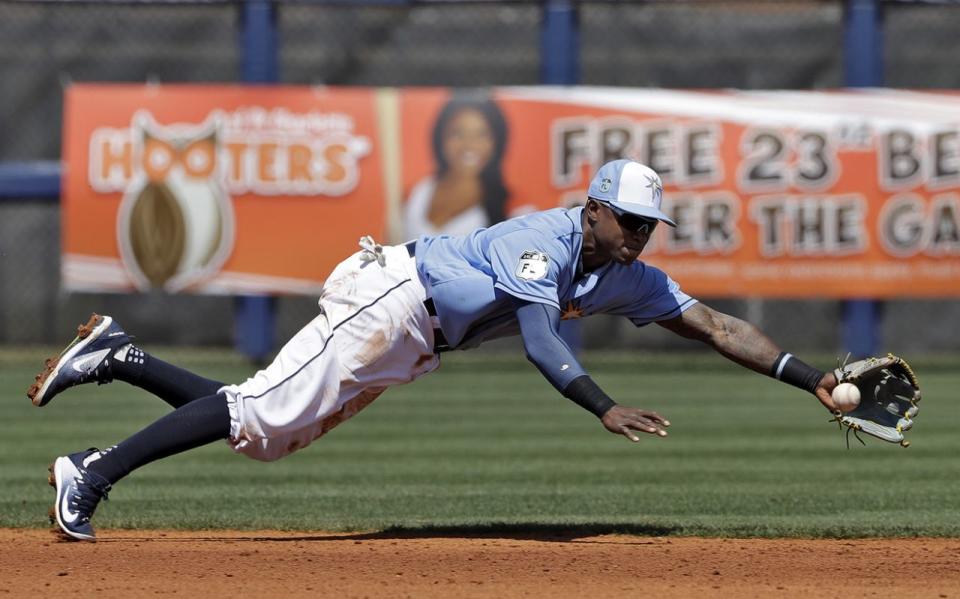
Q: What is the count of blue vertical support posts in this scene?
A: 3